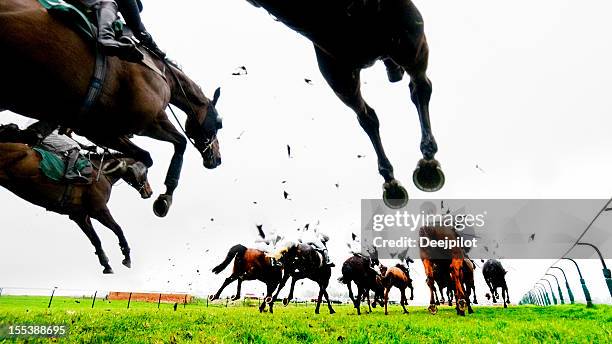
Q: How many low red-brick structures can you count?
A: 1